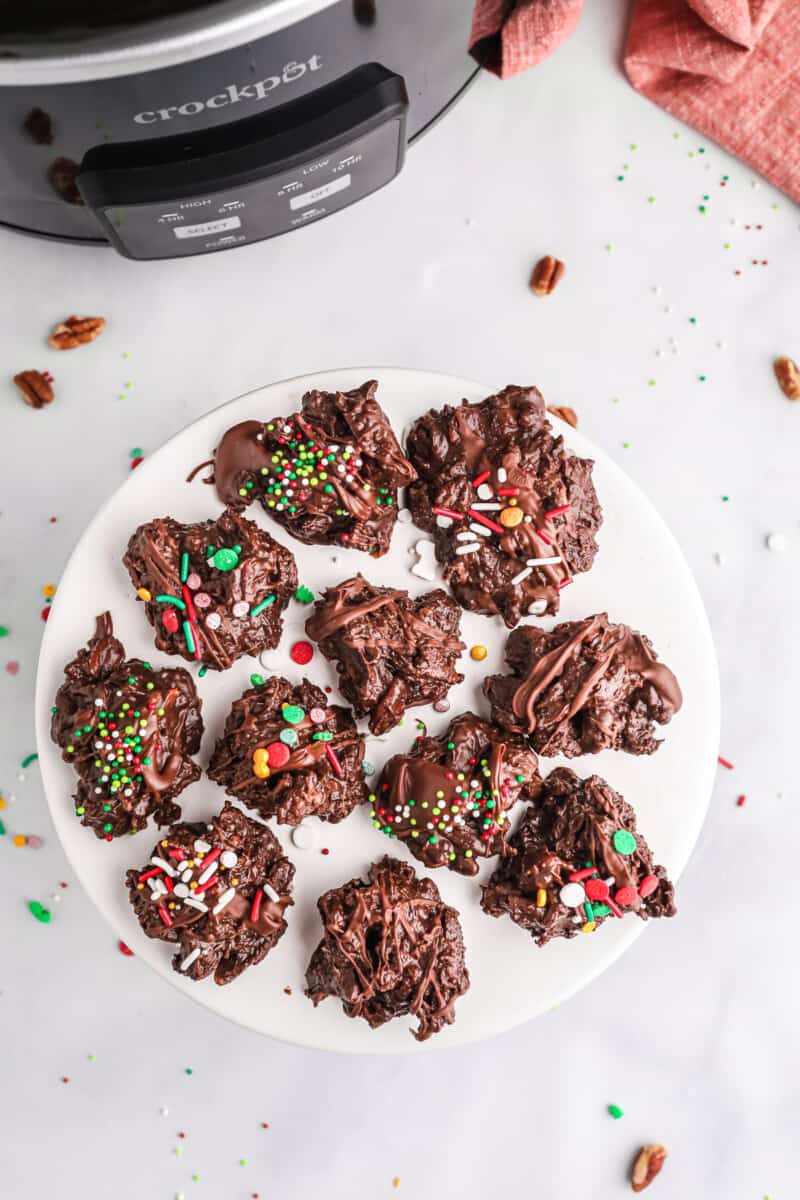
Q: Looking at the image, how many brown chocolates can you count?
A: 11